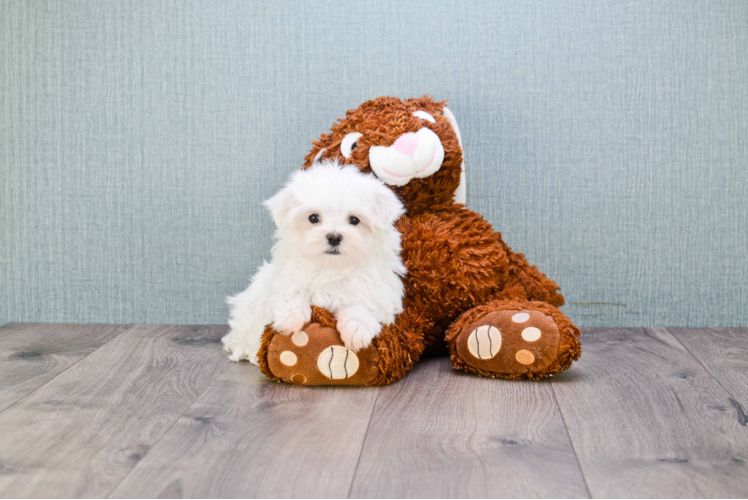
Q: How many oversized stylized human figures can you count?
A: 0